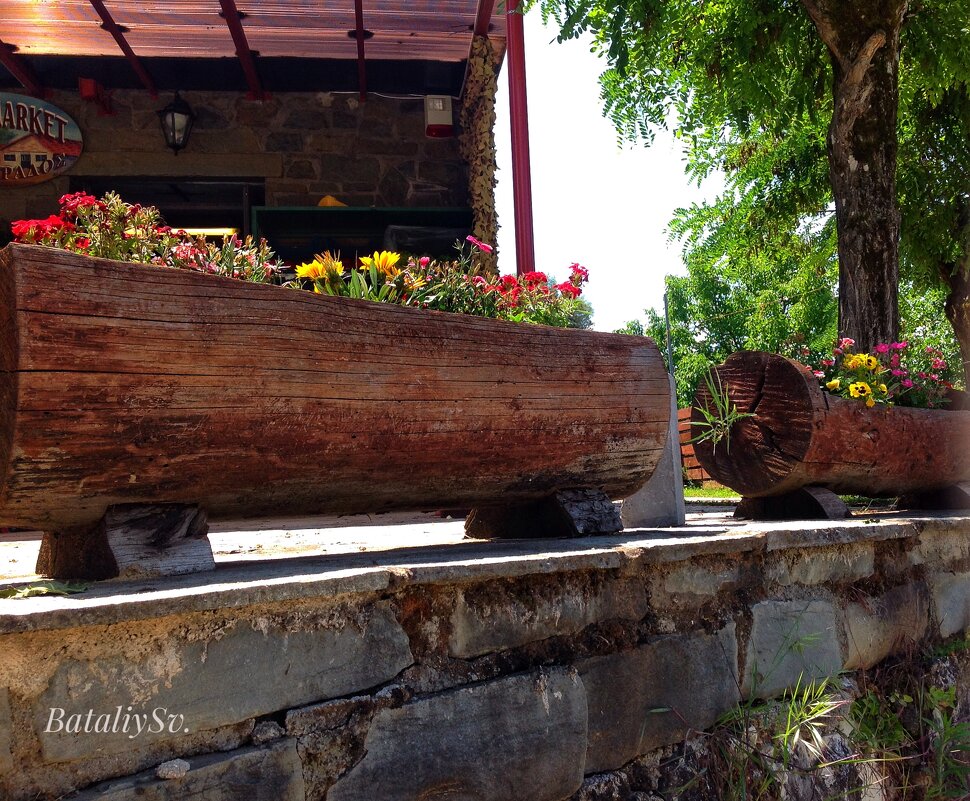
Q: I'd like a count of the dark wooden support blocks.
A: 4